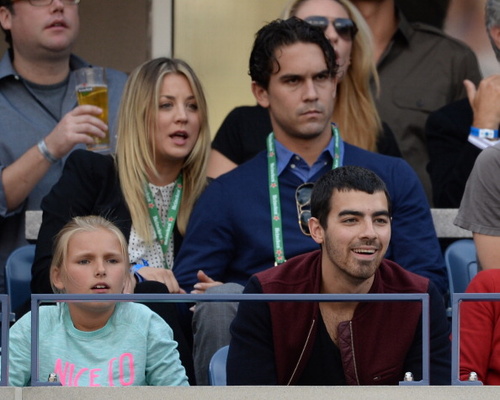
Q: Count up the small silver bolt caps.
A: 3